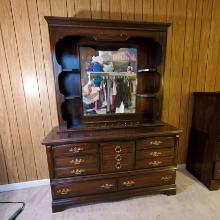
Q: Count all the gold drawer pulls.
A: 13